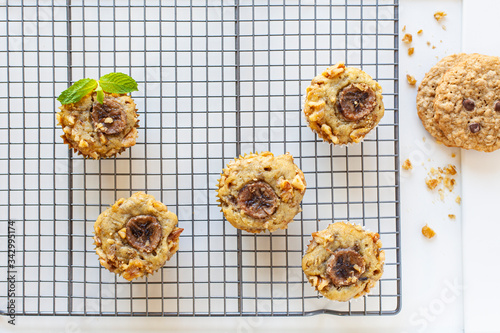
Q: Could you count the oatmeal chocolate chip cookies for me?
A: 2